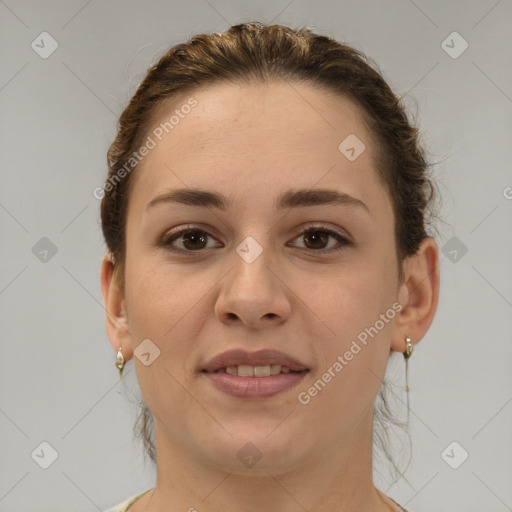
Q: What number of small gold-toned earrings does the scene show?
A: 2